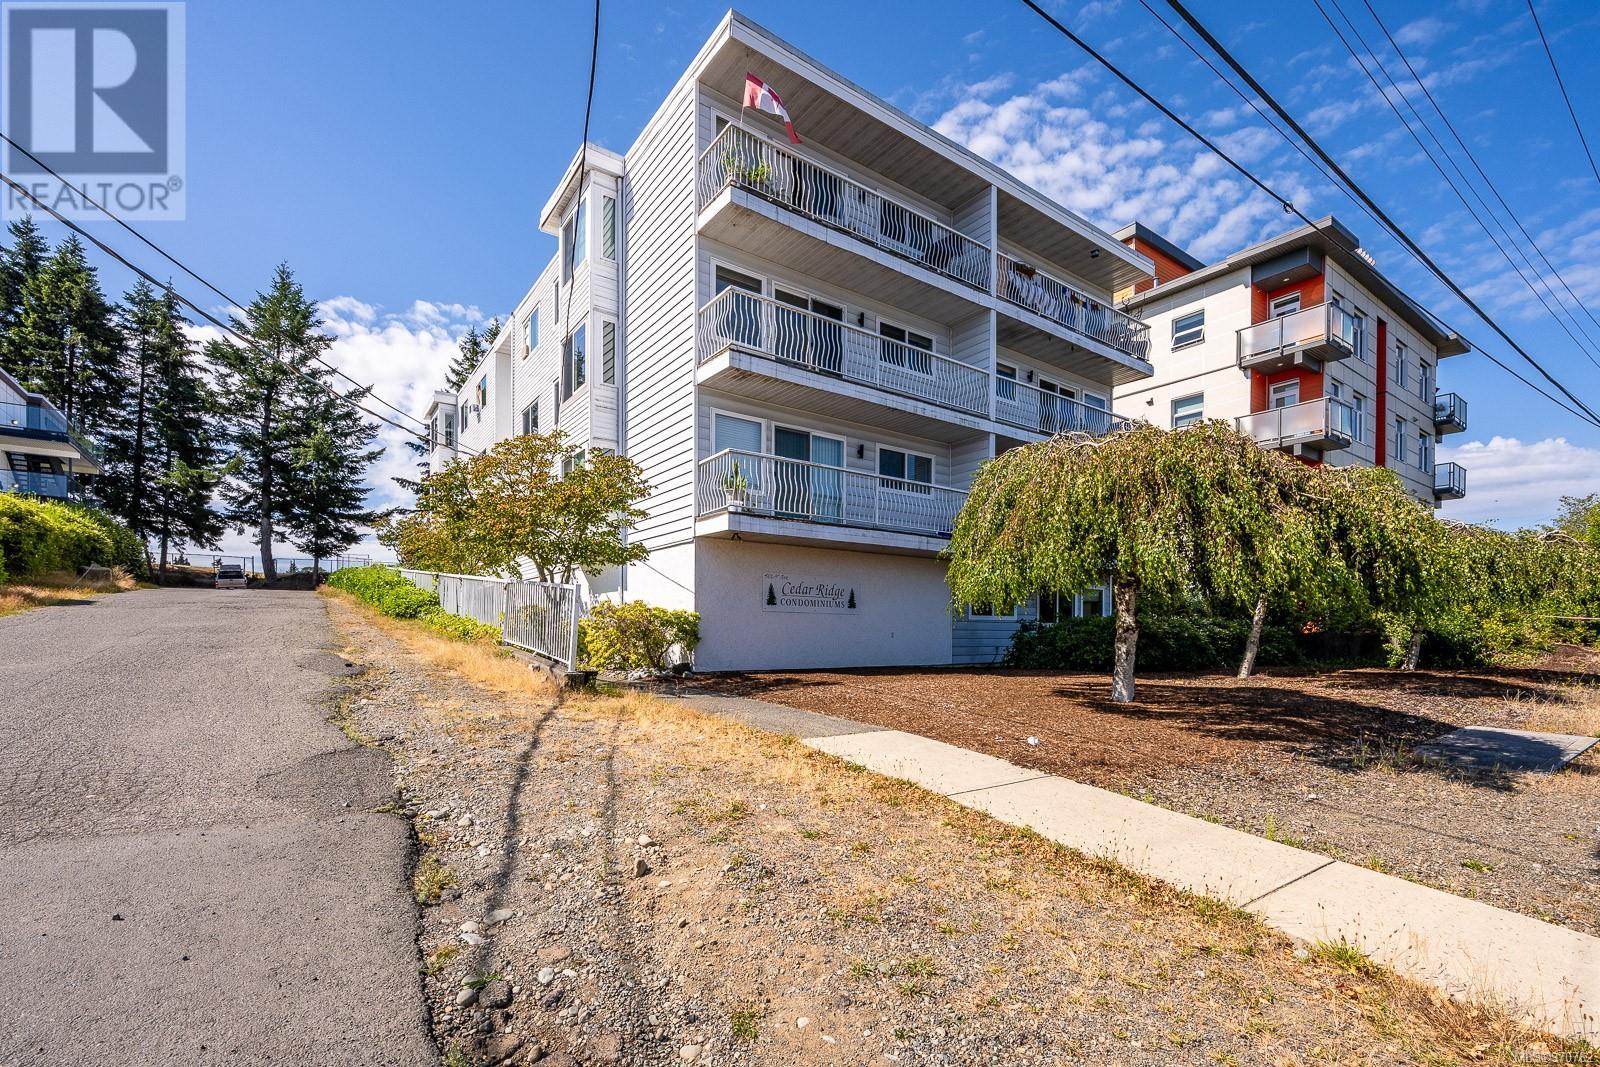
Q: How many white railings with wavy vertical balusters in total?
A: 5